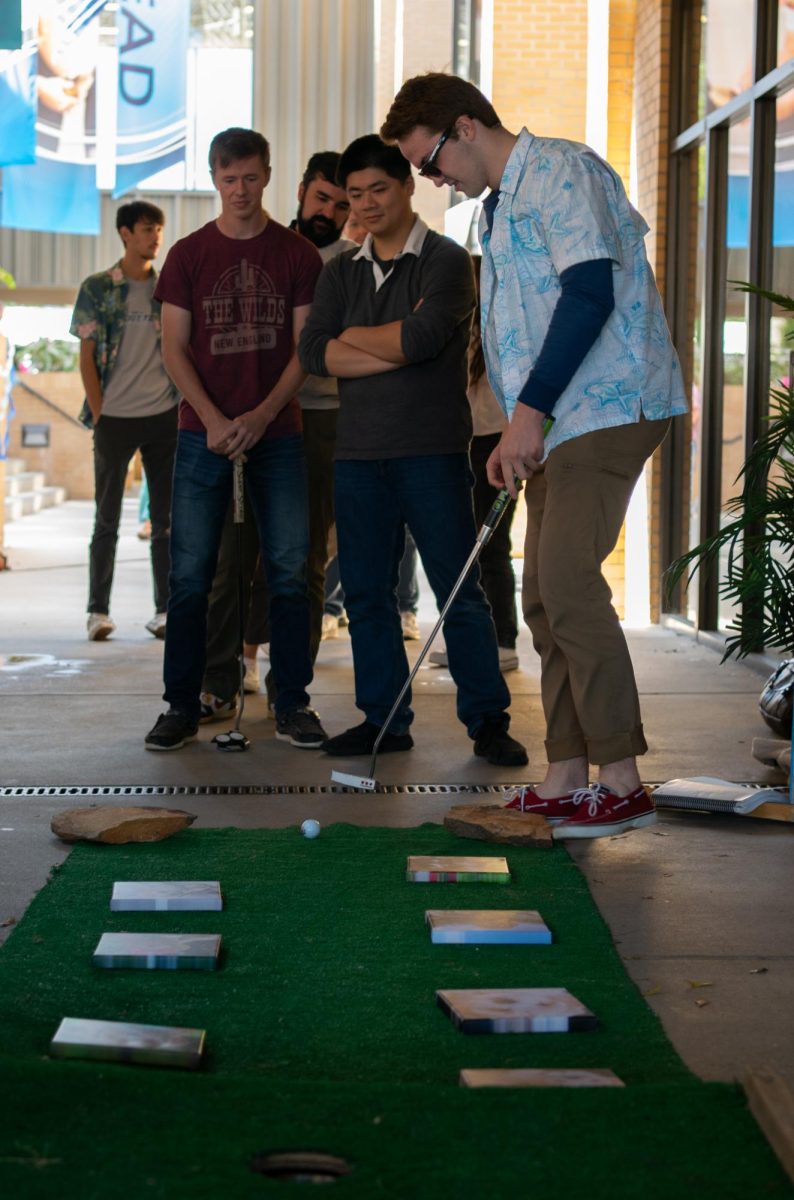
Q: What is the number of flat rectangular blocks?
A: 7